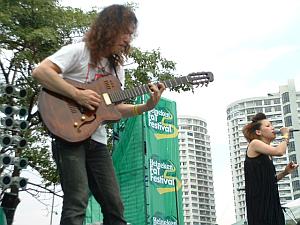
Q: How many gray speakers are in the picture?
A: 12